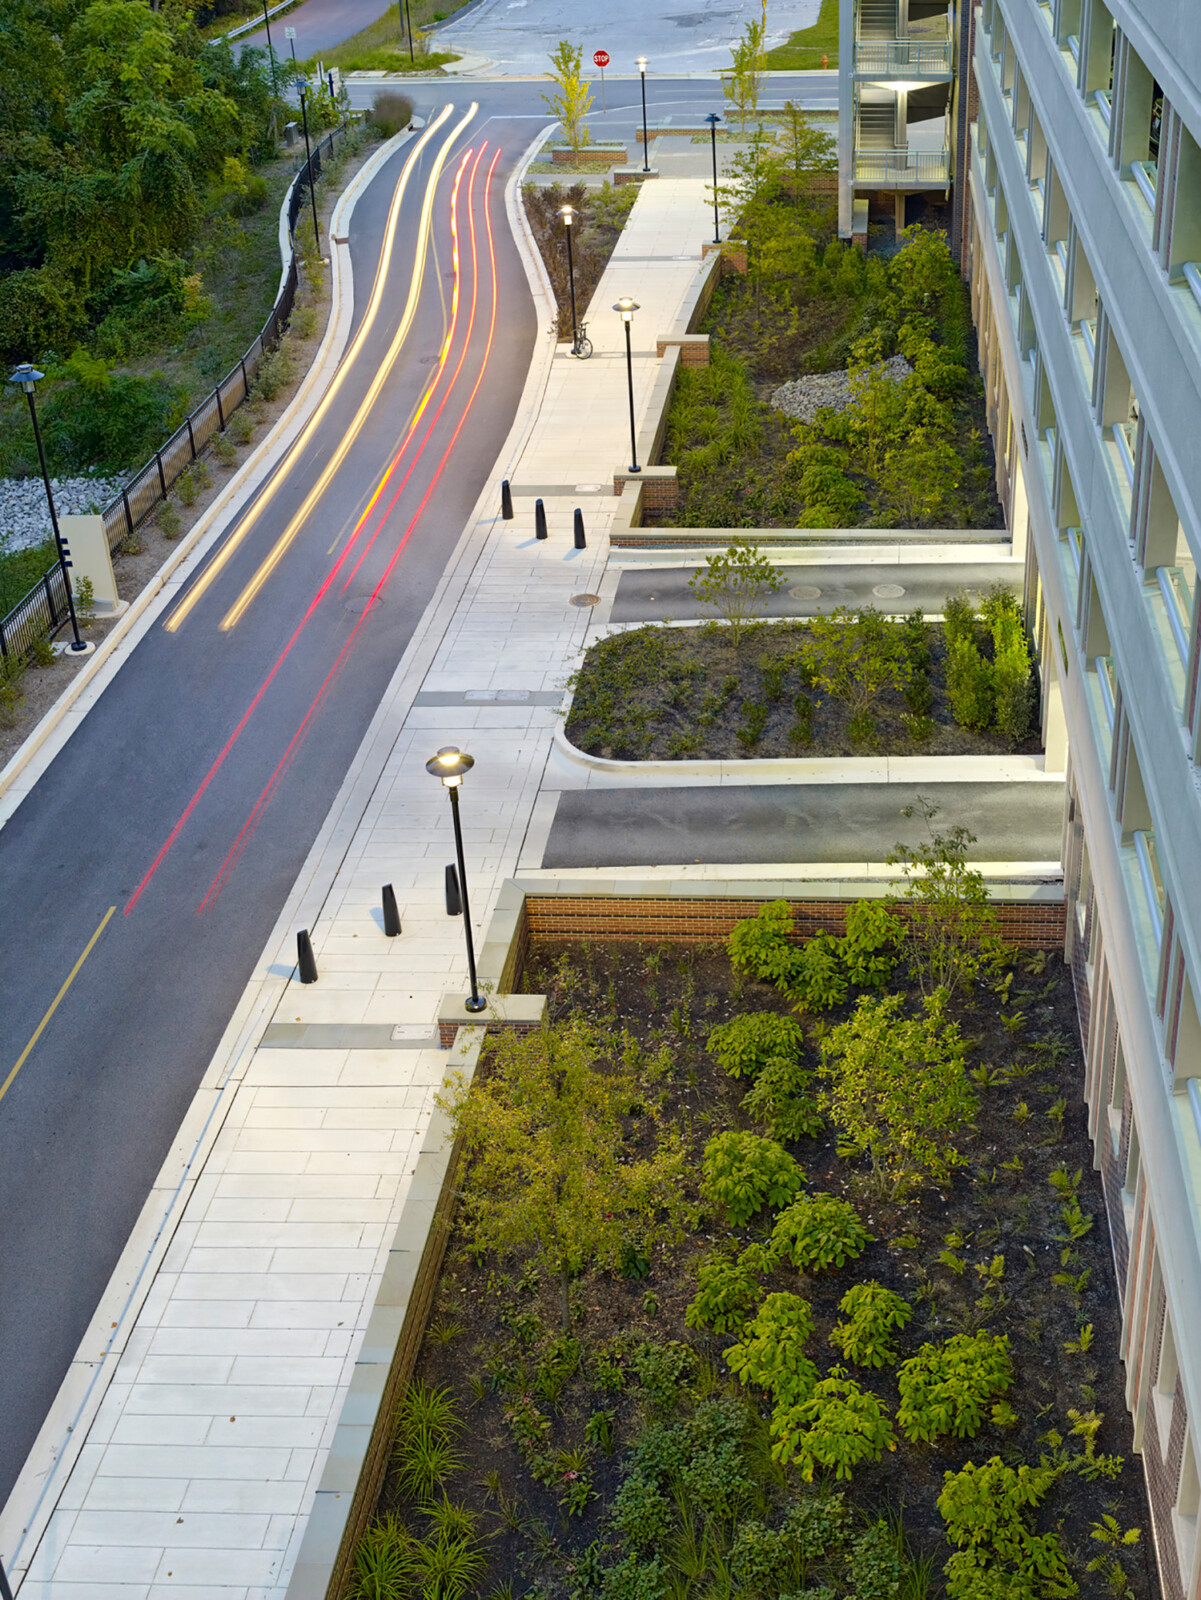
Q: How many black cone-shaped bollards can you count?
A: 6